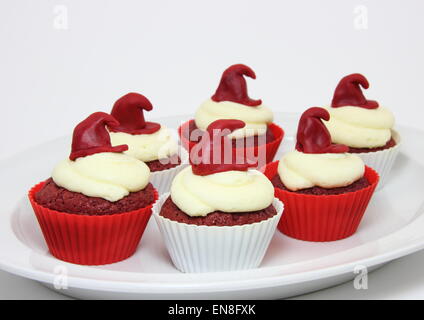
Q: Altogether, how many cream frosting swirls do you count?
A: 6